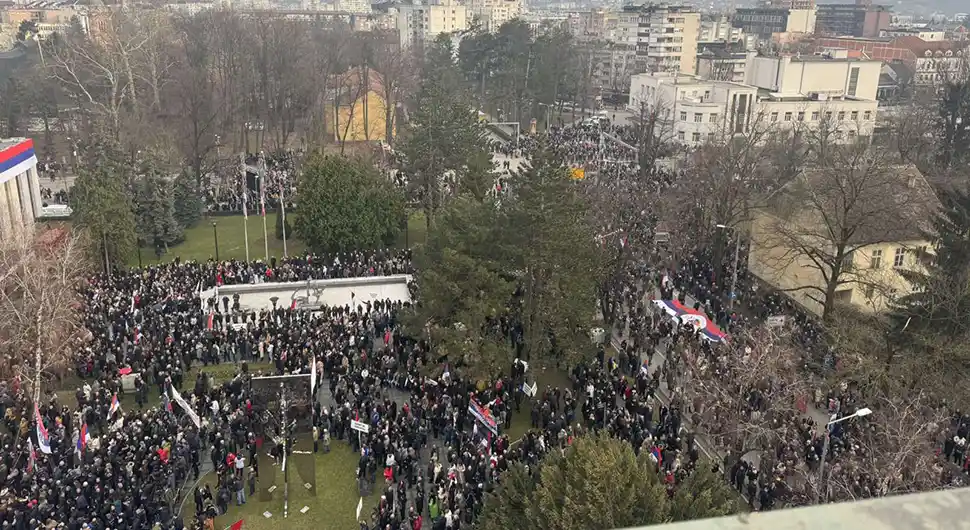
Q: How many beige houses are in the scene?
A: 1